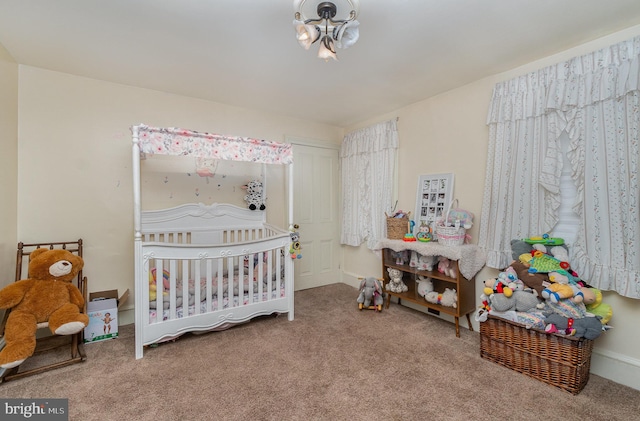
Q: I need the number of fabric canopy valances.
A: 1